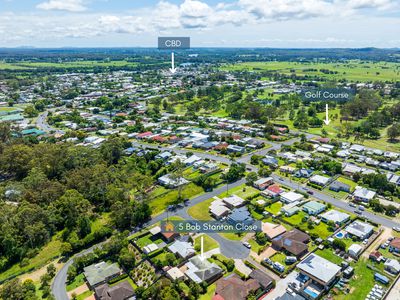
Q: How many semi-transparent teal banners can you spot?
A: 3